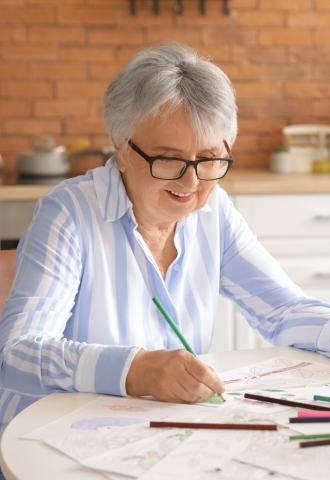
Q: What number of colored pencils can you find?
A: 8